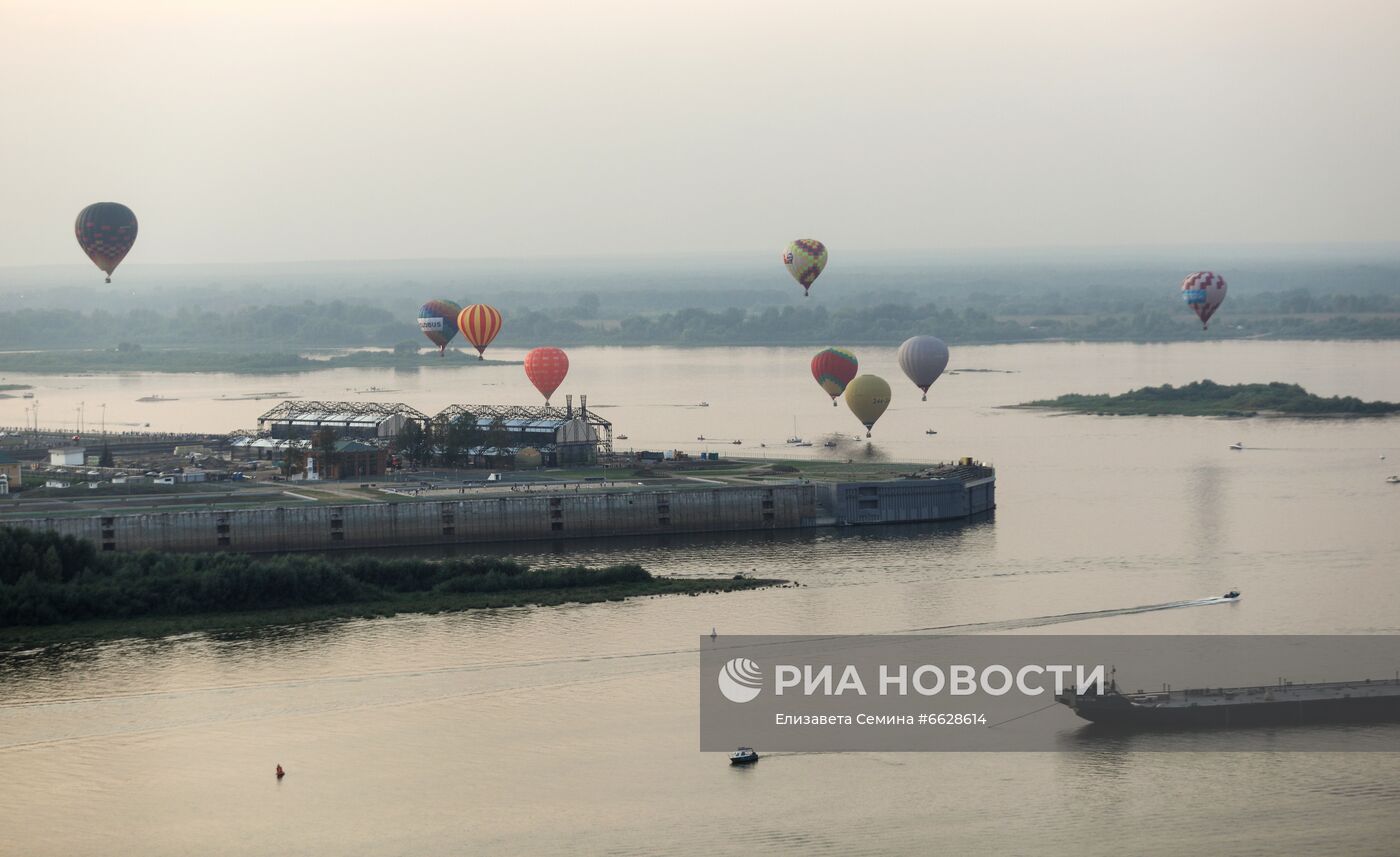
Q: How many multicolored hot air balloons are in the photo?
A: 6